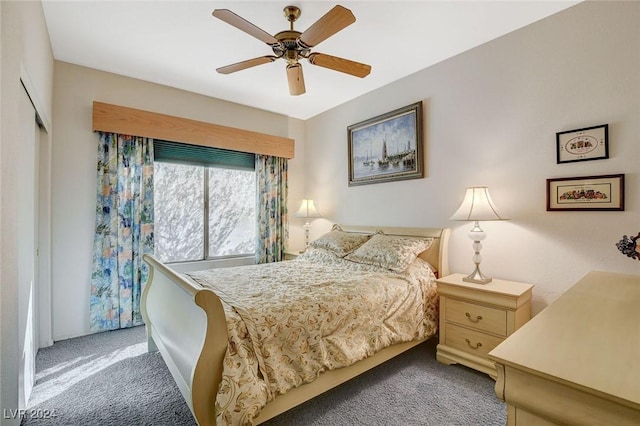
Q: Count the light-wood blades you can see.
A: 5